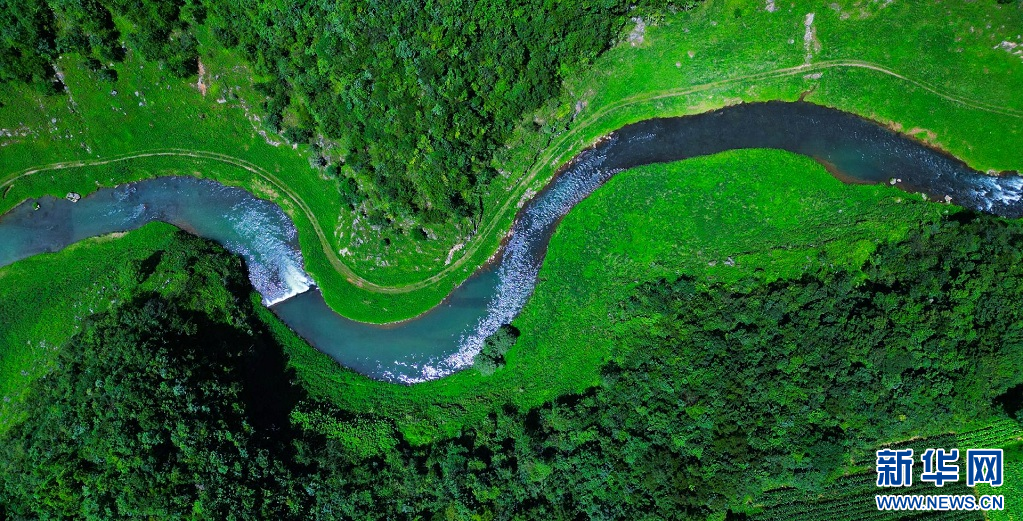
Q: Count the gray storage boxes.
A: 0